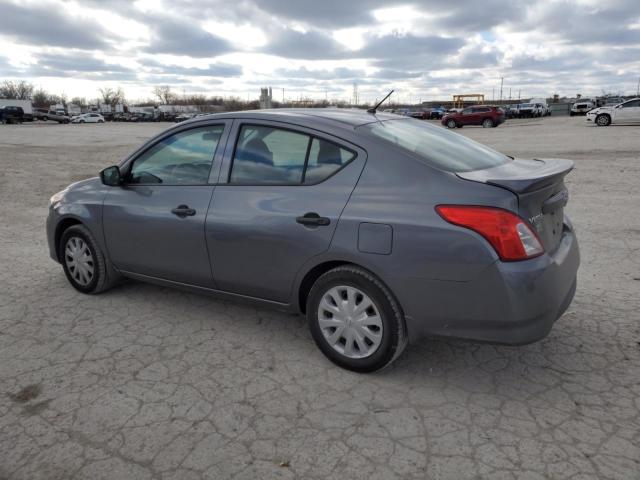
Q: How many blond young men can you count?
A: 0